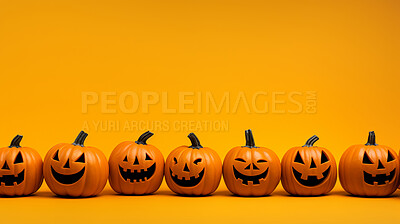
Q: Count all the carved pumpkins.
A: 7